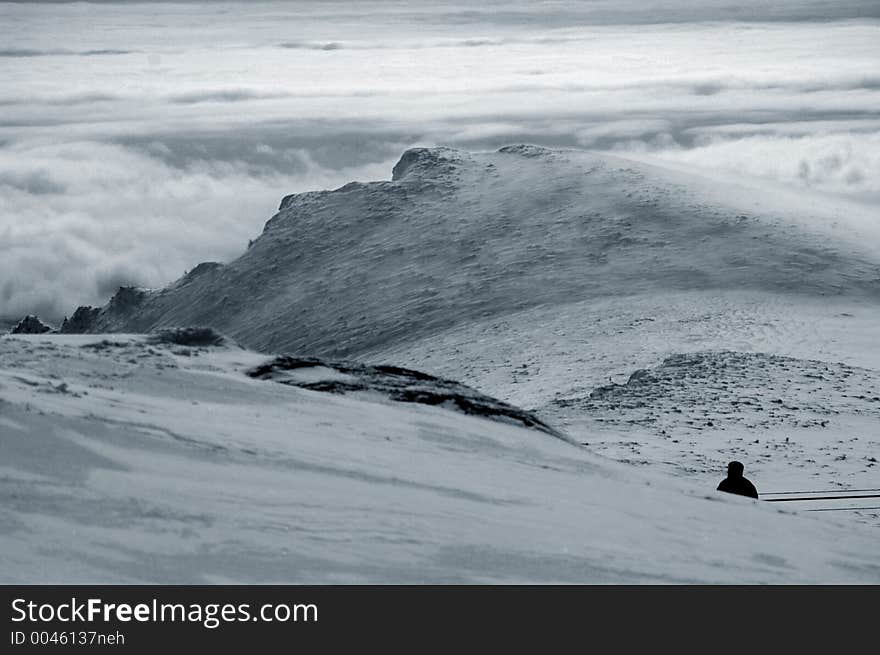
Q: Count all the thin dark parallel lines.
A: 3